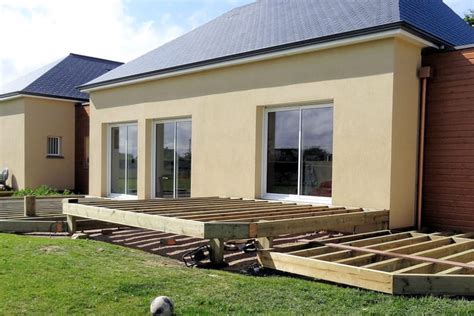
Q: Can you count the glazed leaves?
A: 6